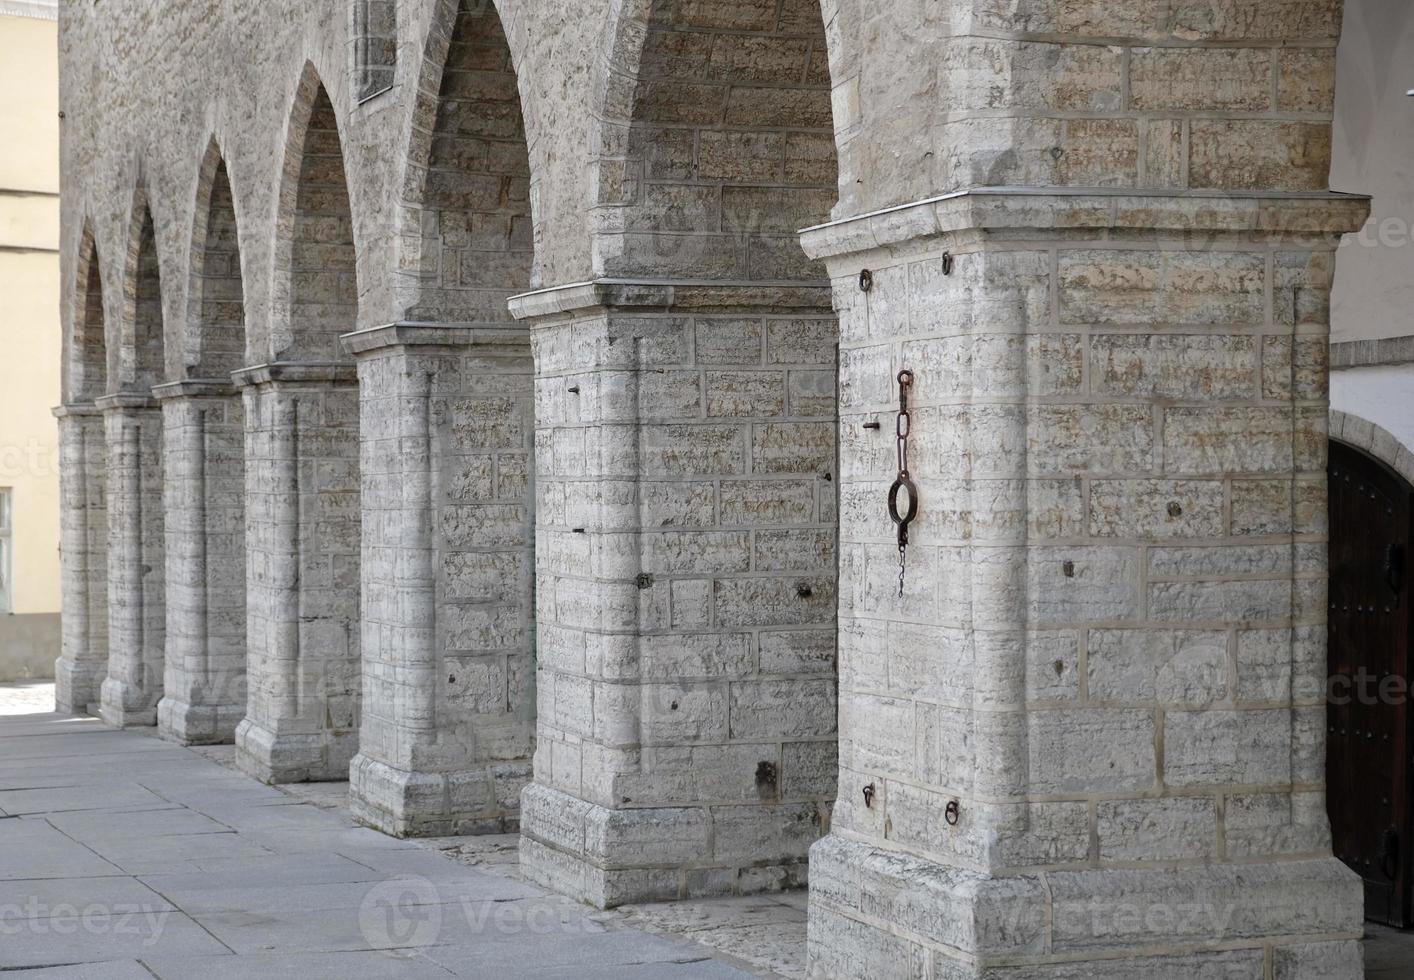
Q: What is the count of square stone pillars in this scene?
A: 7